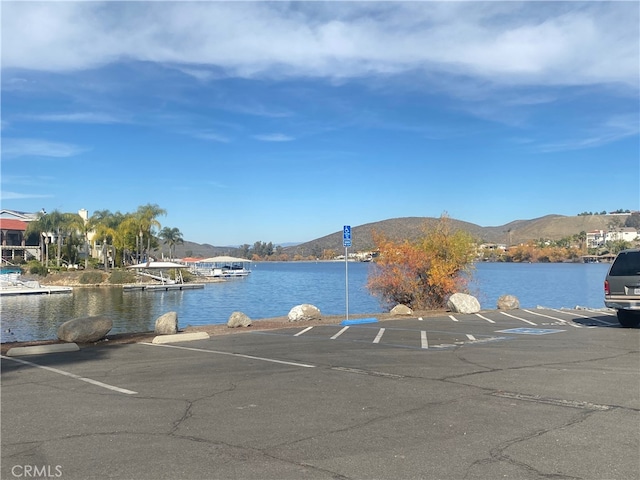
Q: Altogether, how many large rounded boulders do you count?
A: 7